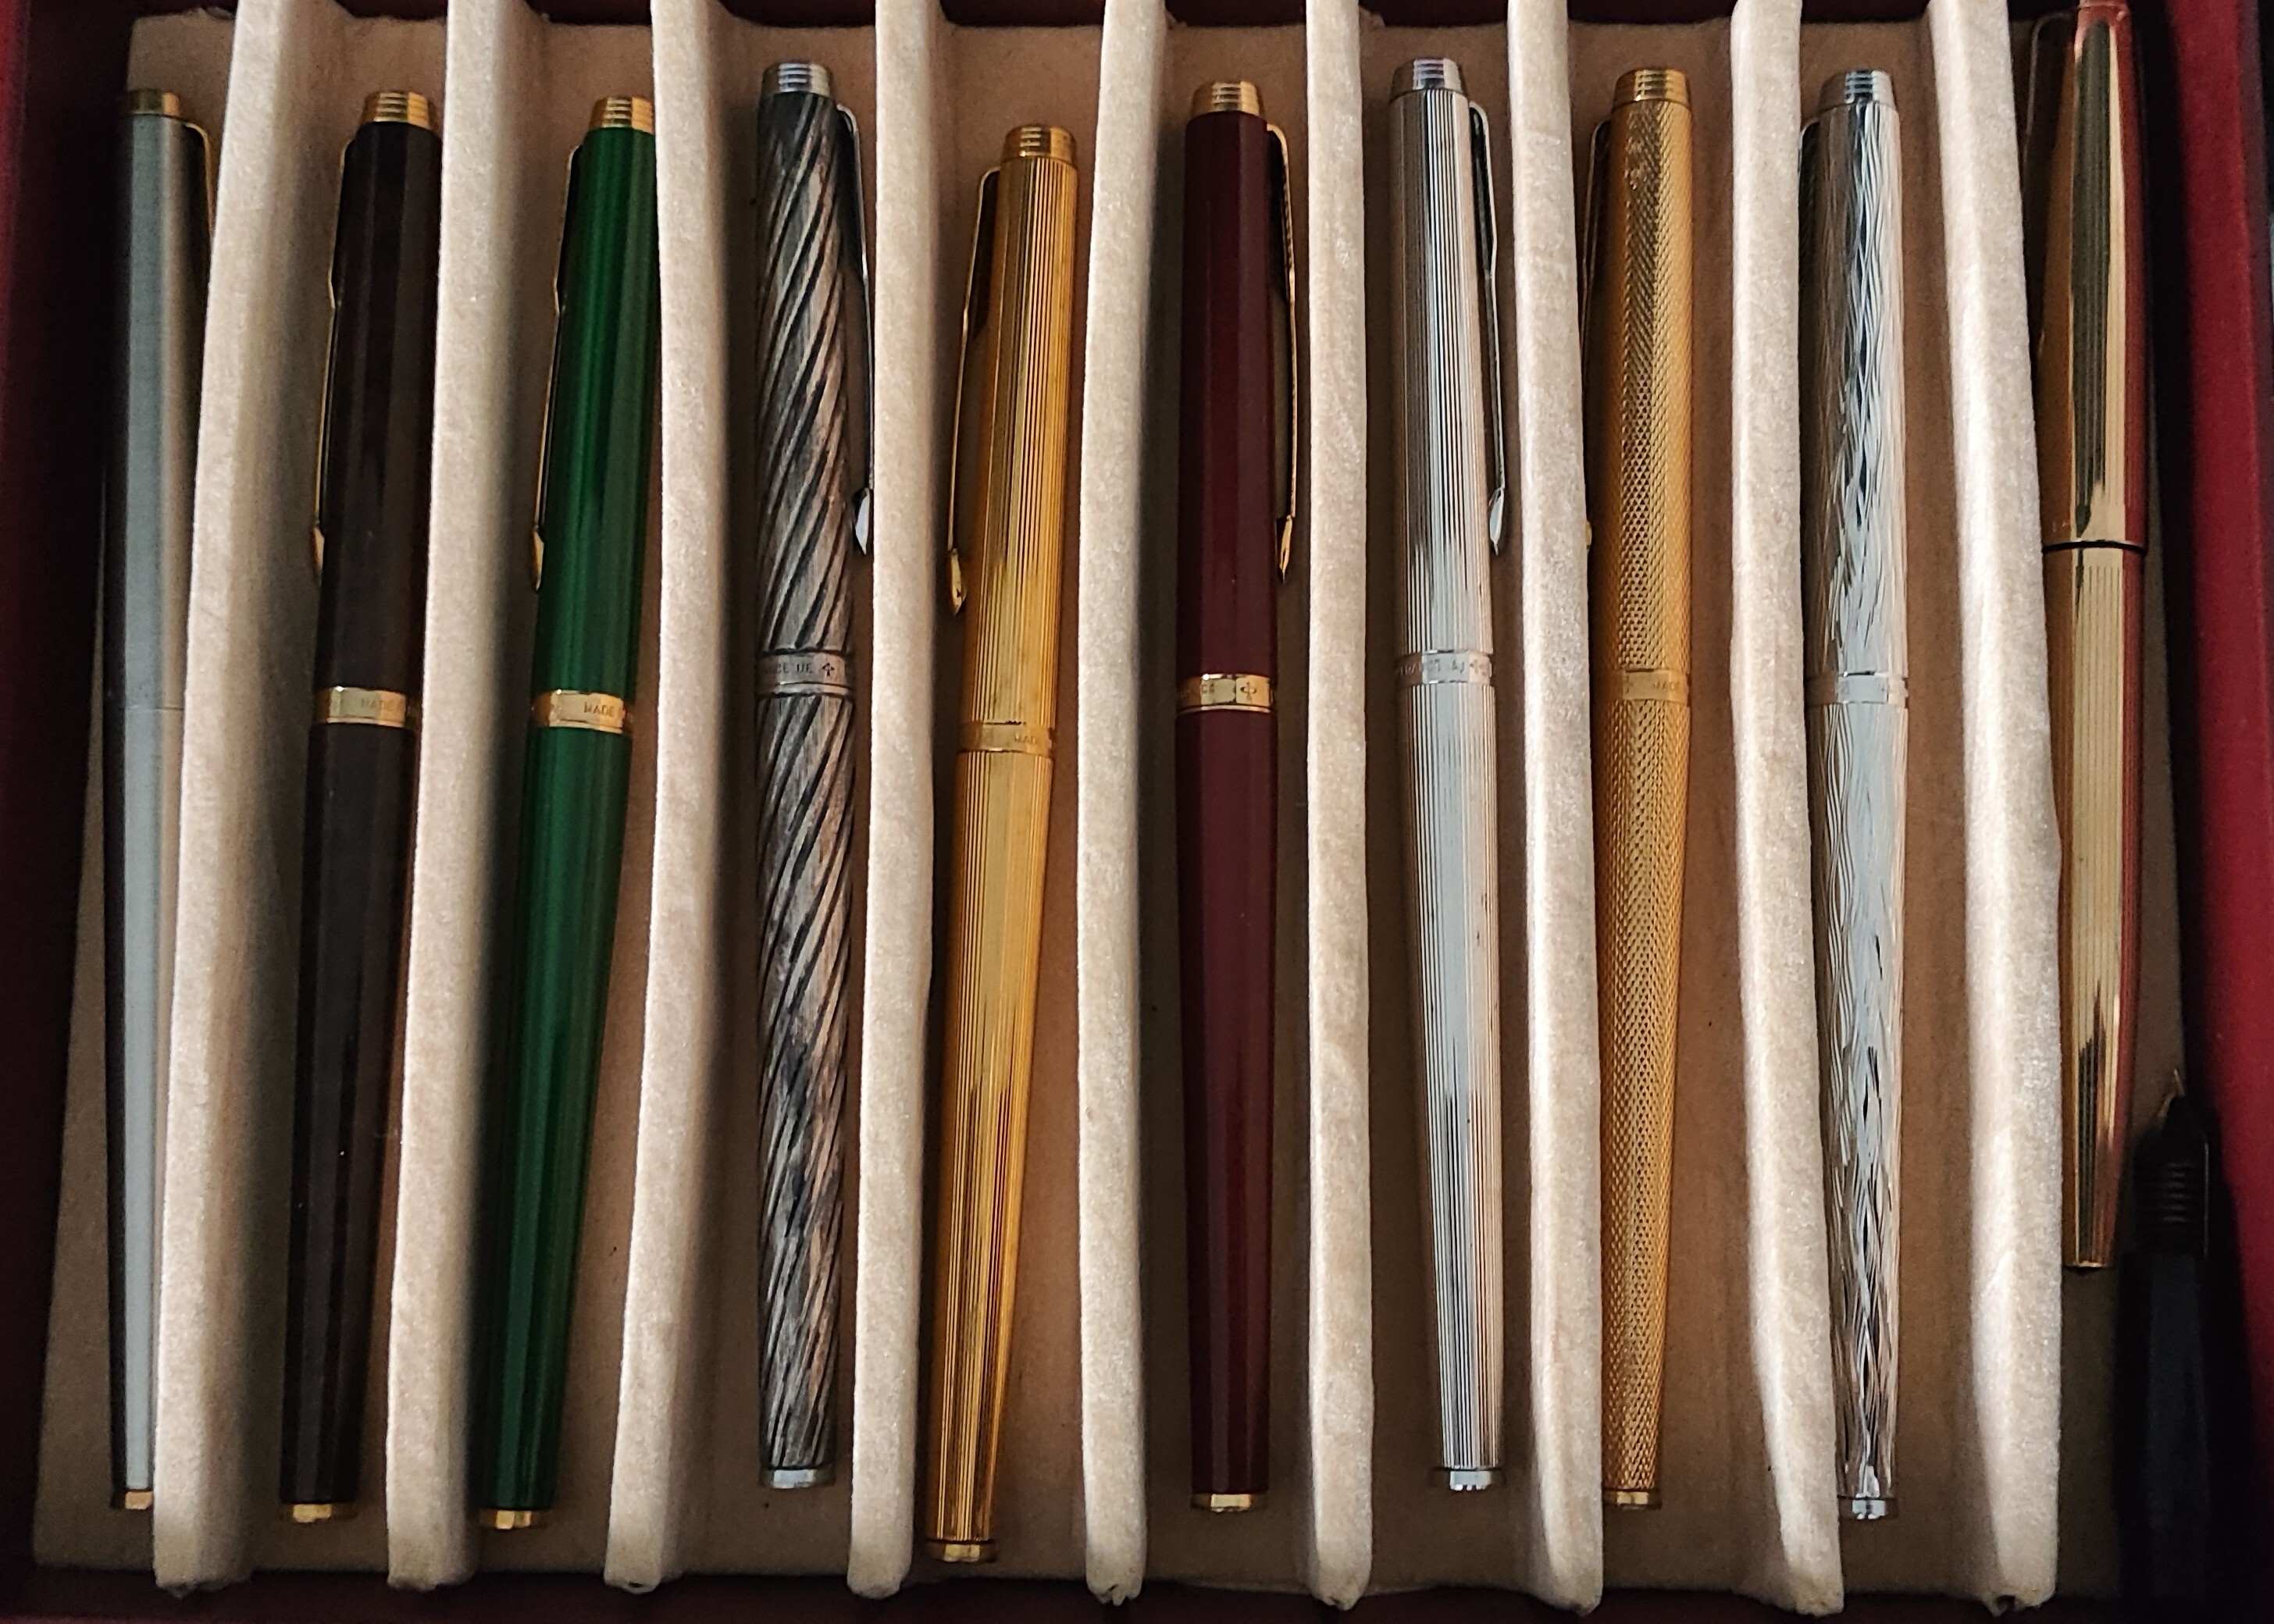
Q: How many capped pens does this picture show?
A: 10